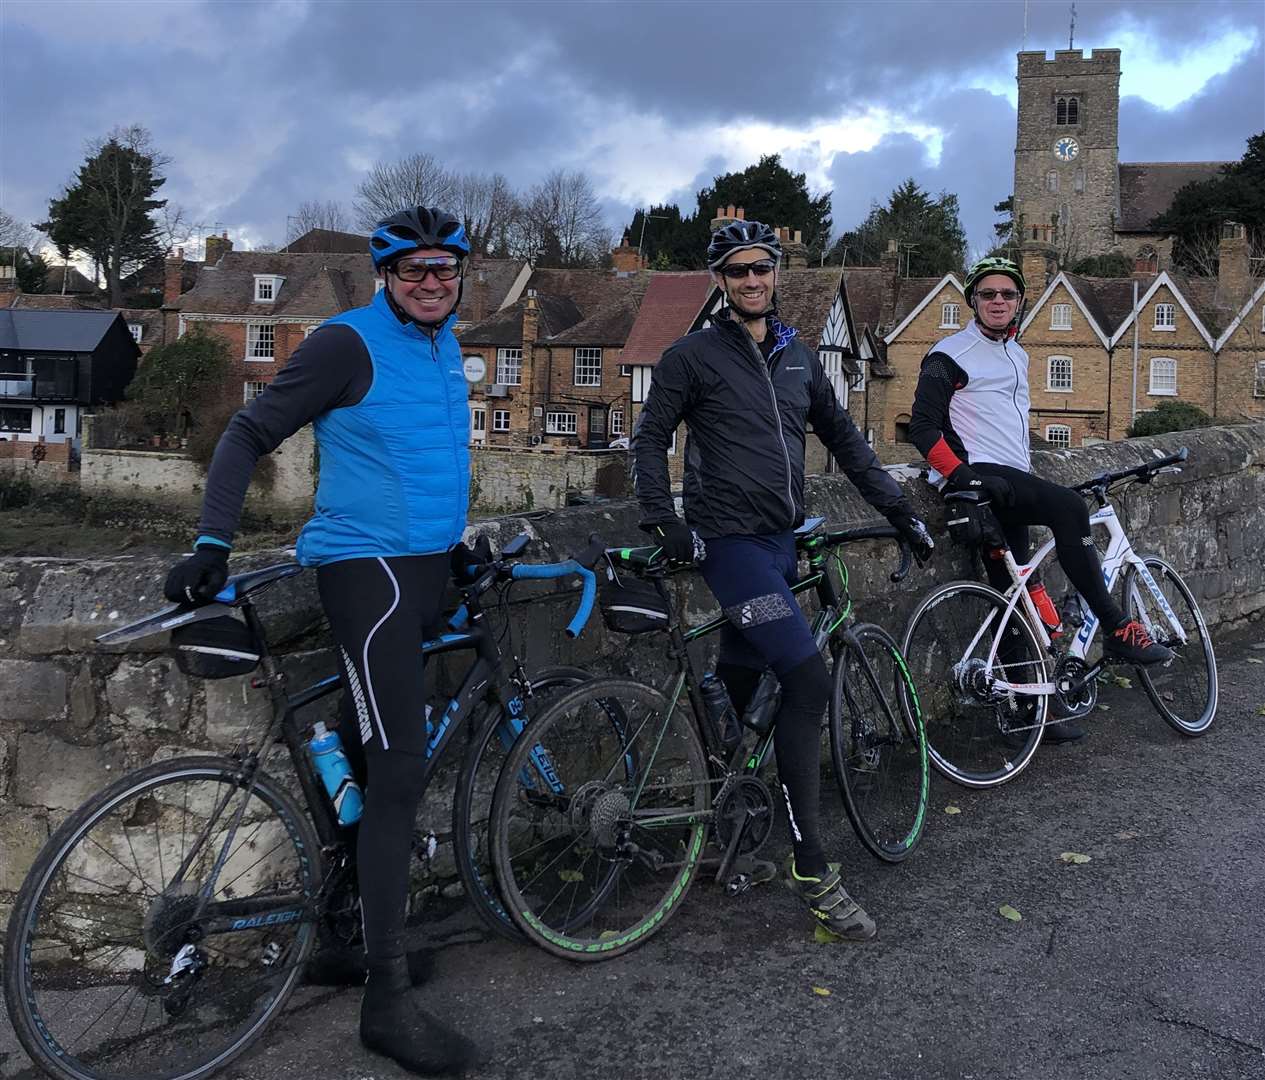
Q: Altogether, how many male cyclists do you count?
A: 3